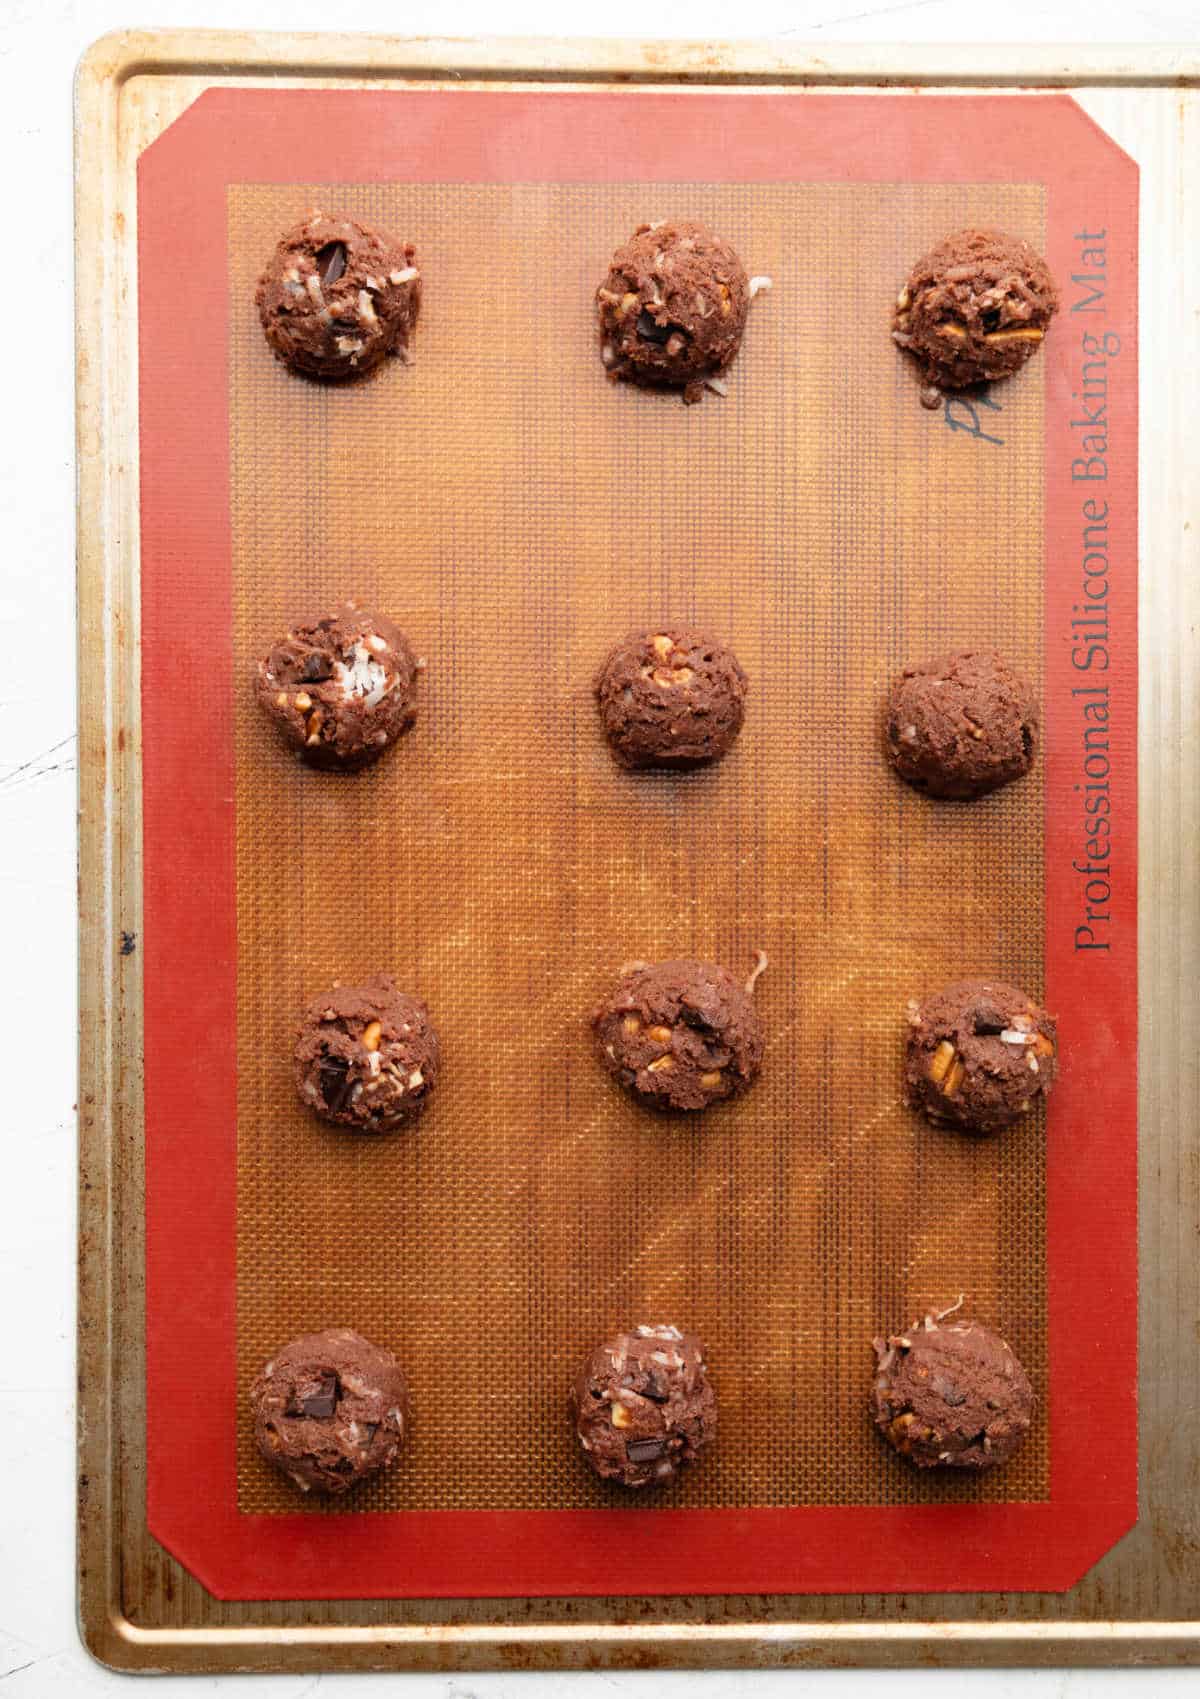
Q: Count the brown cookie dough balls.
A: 12